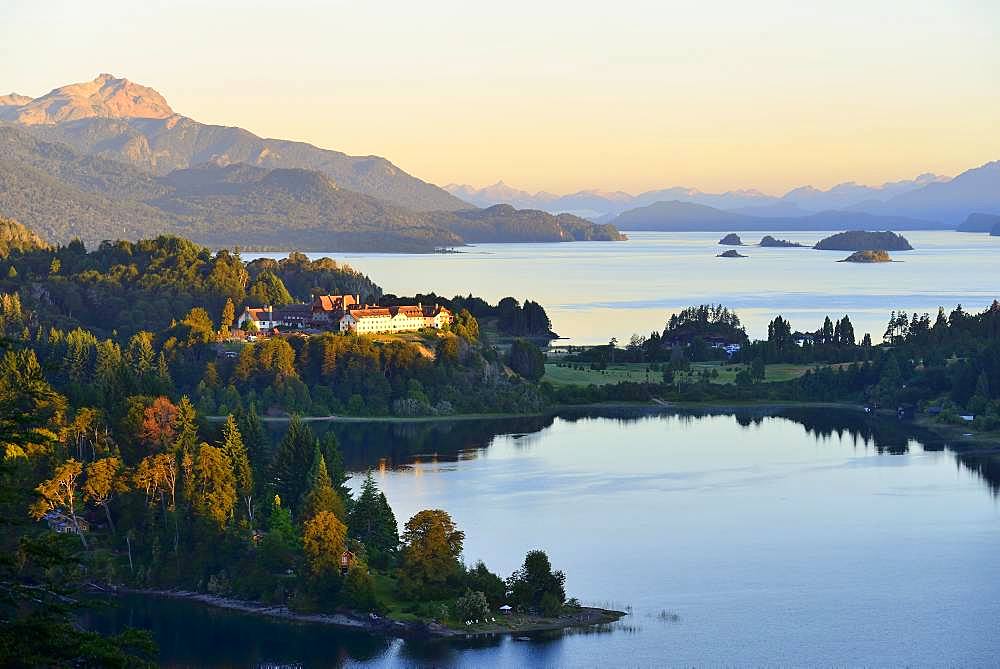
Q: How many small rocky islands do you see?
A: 5